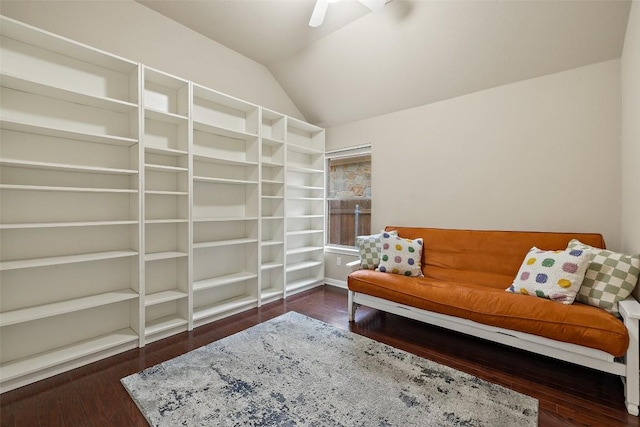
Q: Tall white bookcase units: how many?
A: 5